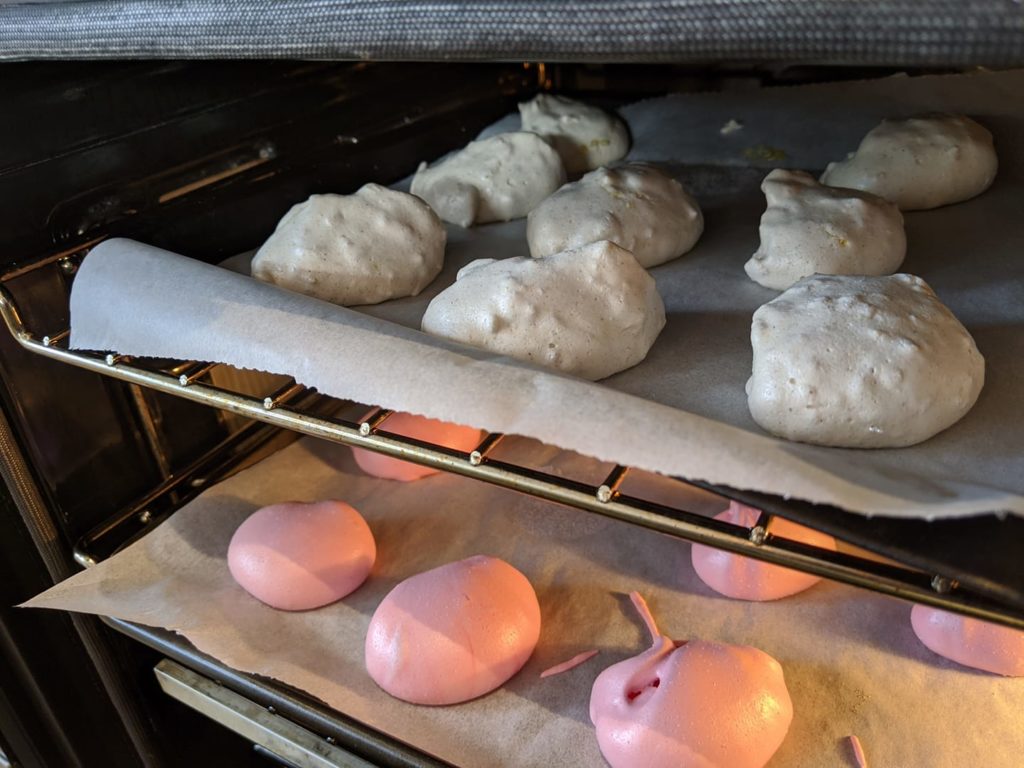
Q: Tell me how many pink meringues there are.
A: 6